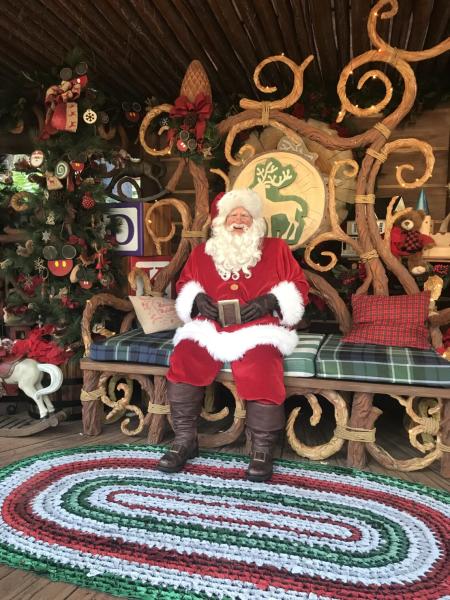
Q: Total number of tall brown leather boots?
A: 2